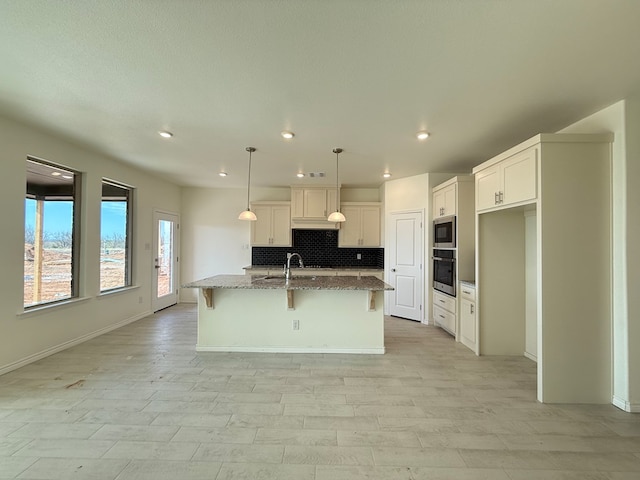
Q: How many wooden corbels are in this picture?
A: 3